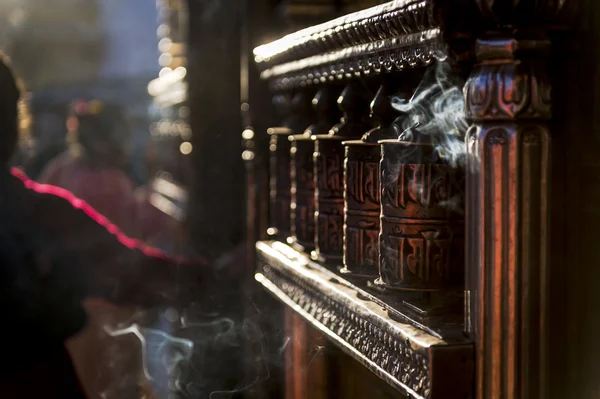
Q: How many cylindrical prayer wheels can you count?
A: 5